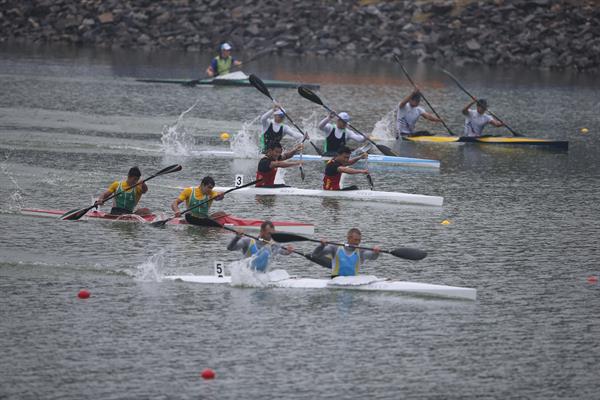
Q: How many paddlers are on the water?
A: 11